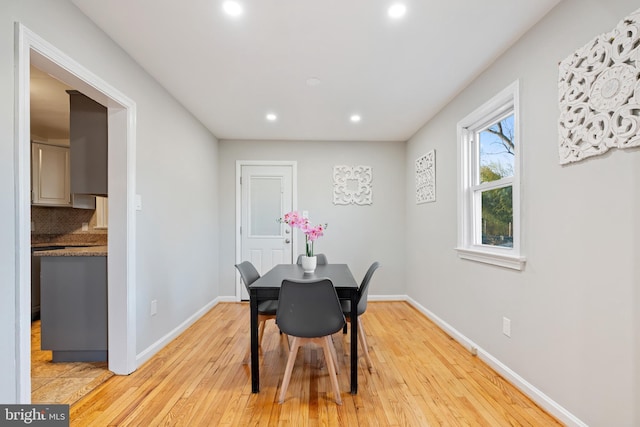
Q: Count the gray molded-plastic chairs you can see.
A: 4